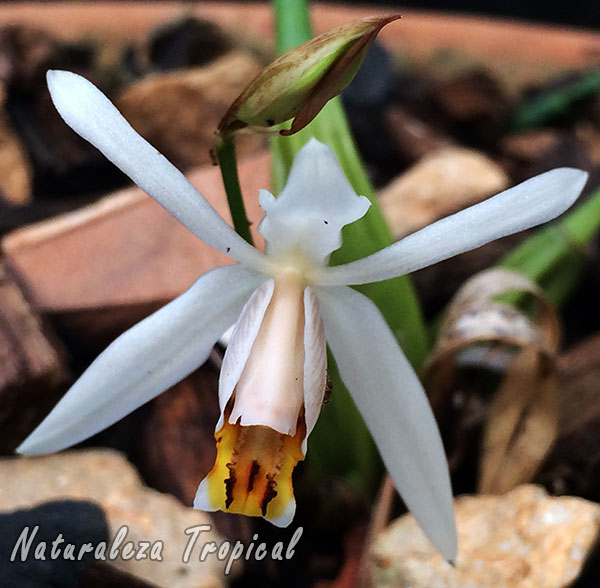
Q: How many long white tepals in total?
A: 4